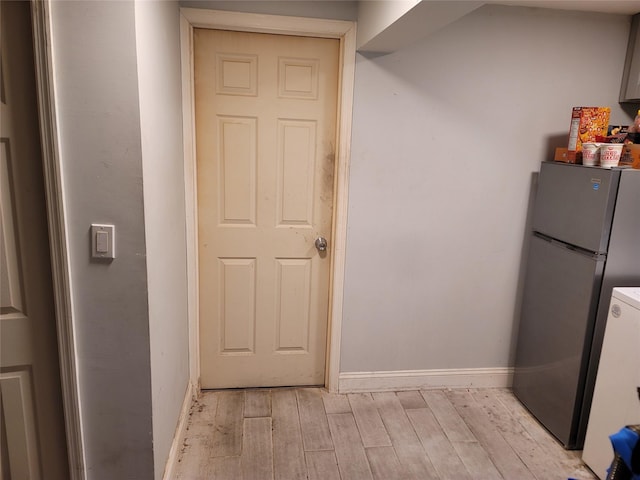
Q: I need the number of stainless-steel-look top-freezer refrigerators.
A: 1